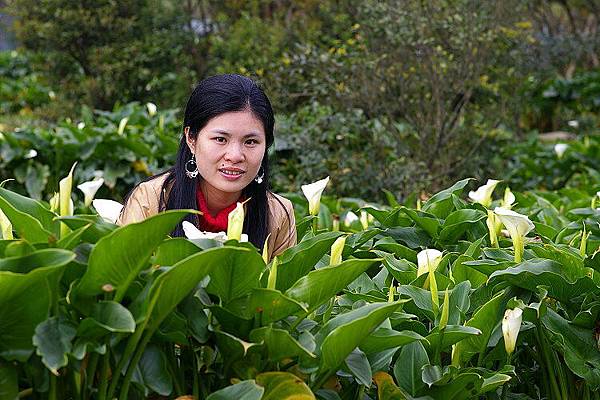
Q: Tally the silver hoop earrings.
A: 2